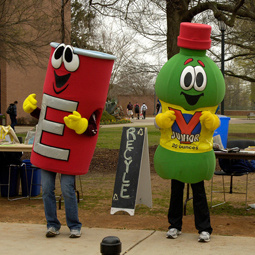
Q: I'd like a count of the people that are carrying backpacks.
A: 4